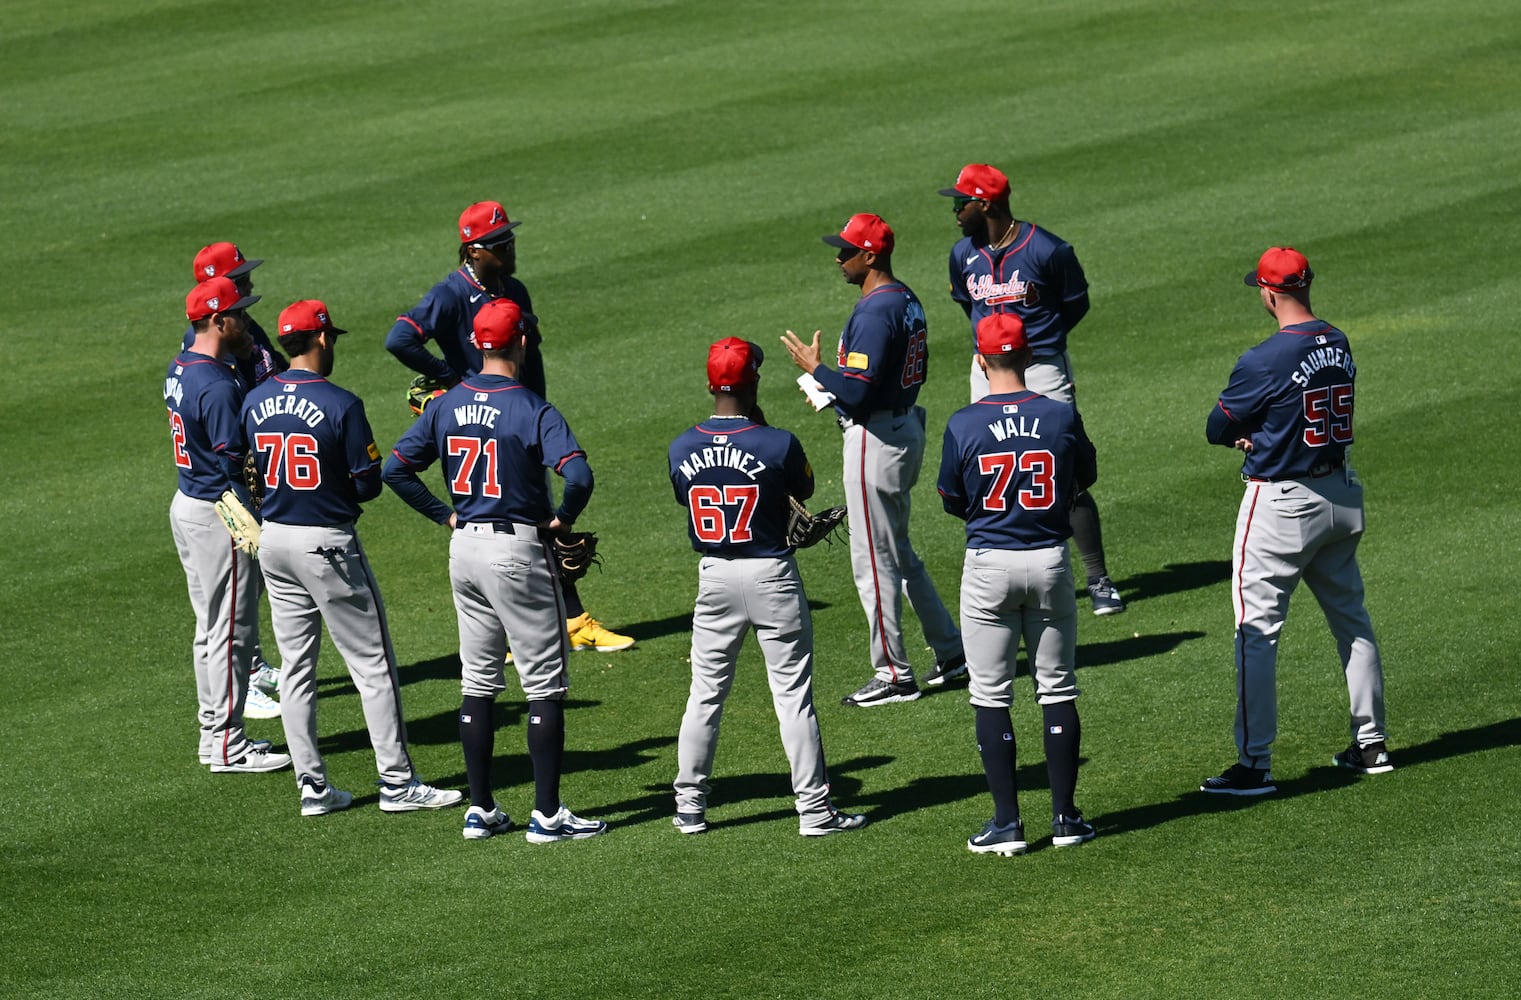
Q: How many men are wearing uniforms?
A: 10